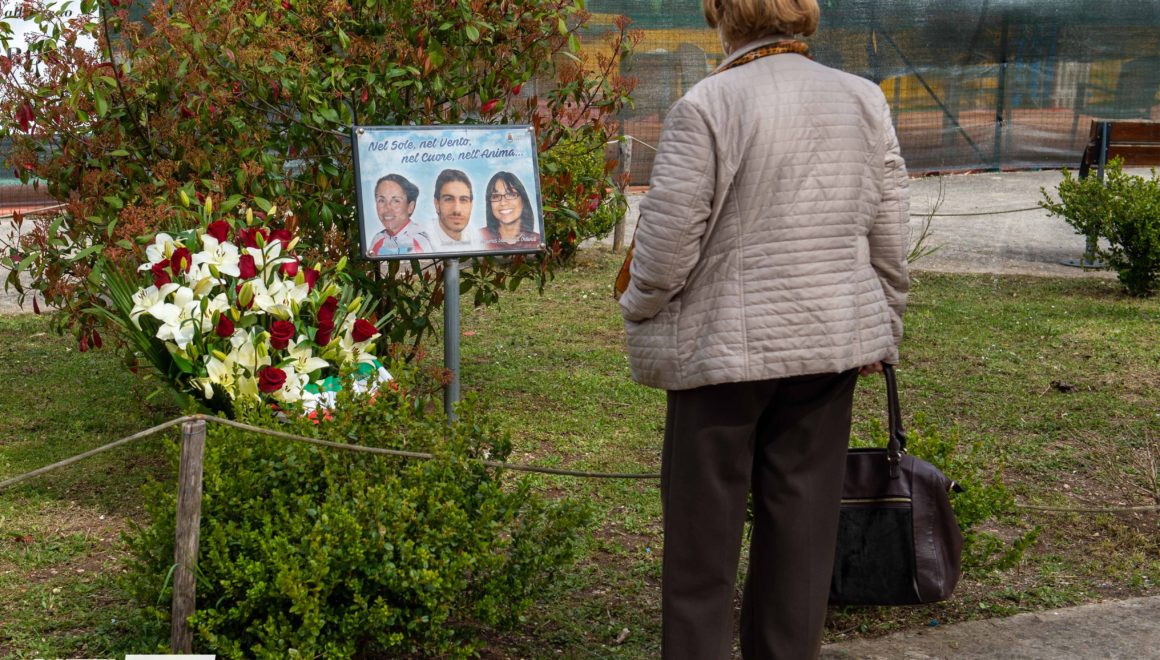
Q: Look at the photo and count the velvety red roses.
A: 15